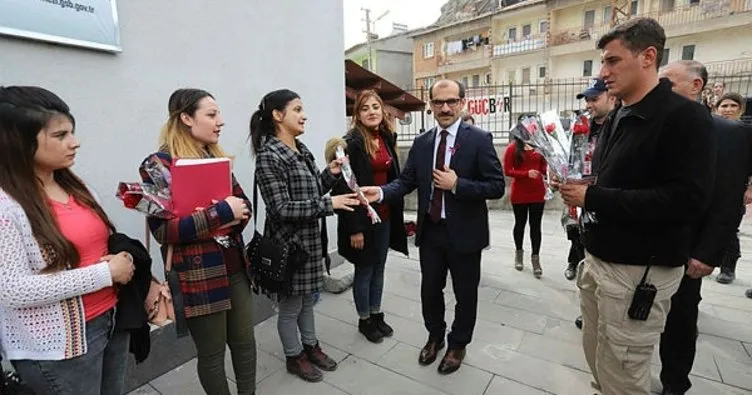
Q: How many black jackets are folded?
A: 1